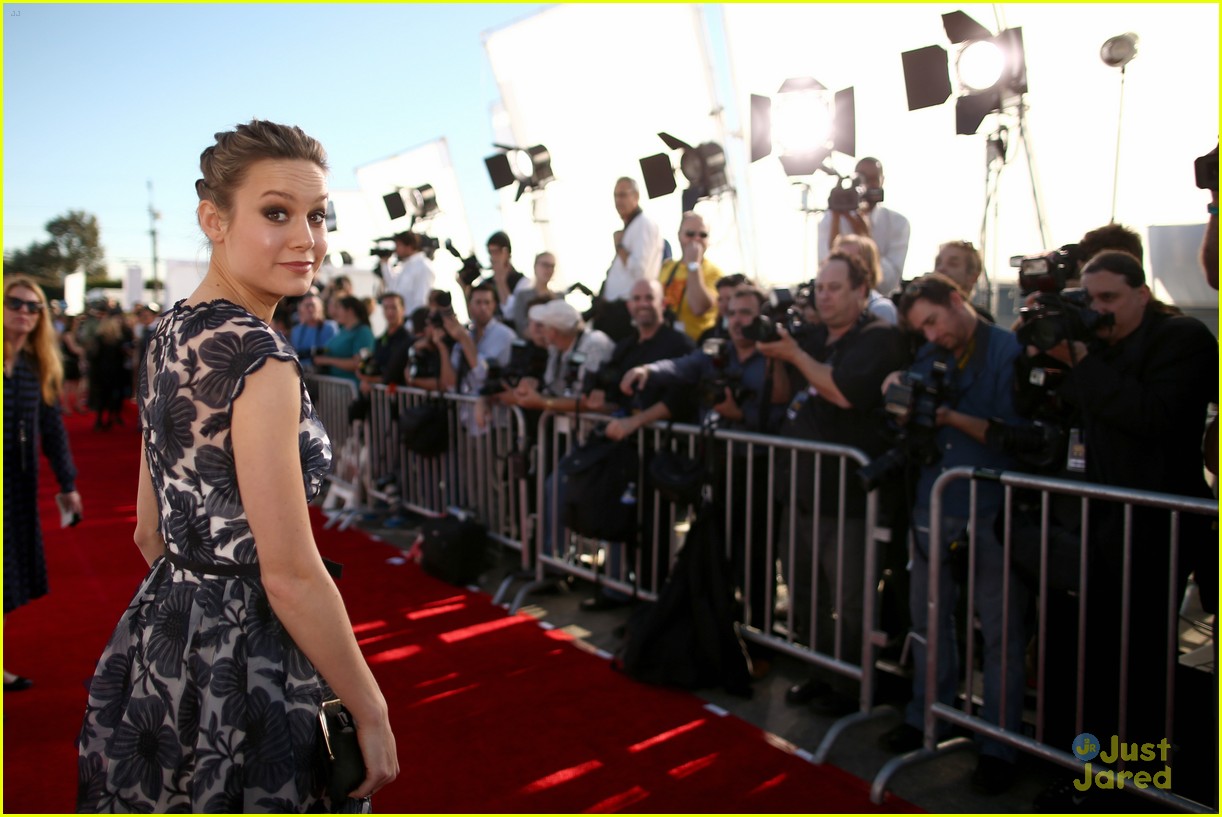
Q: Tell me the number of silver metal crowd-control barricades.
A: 4